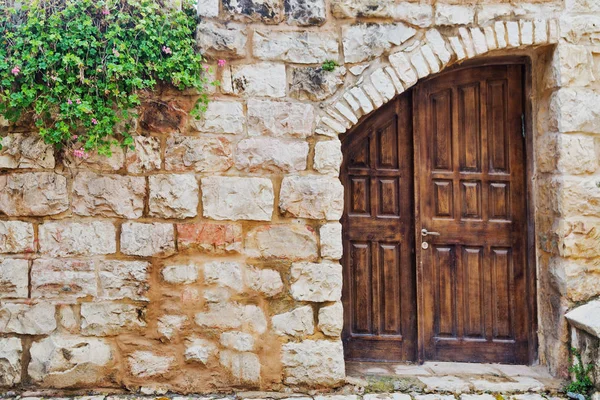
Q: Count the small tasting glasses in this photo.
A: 0